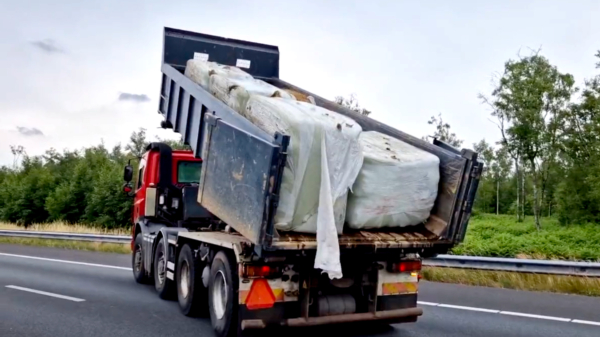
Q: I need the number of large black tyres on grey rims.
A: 4